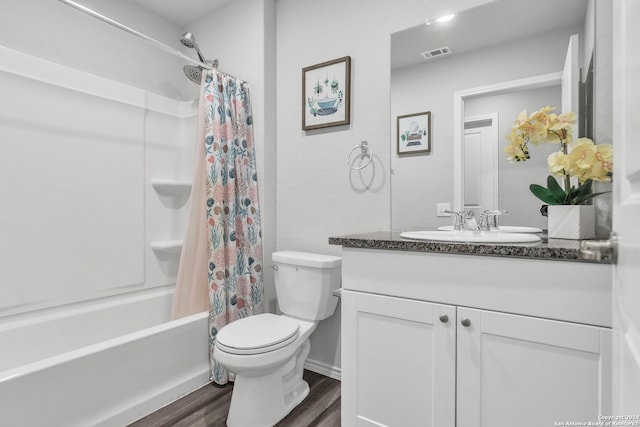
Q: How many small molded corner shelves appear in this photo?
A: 2